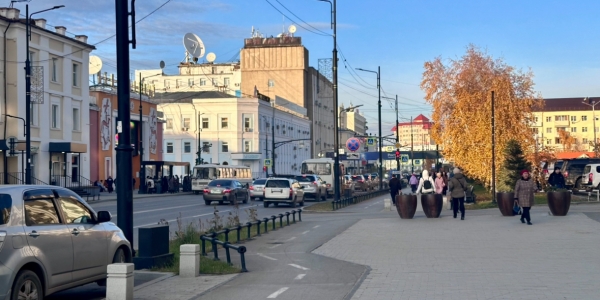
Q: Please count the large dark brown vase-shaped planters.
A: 4